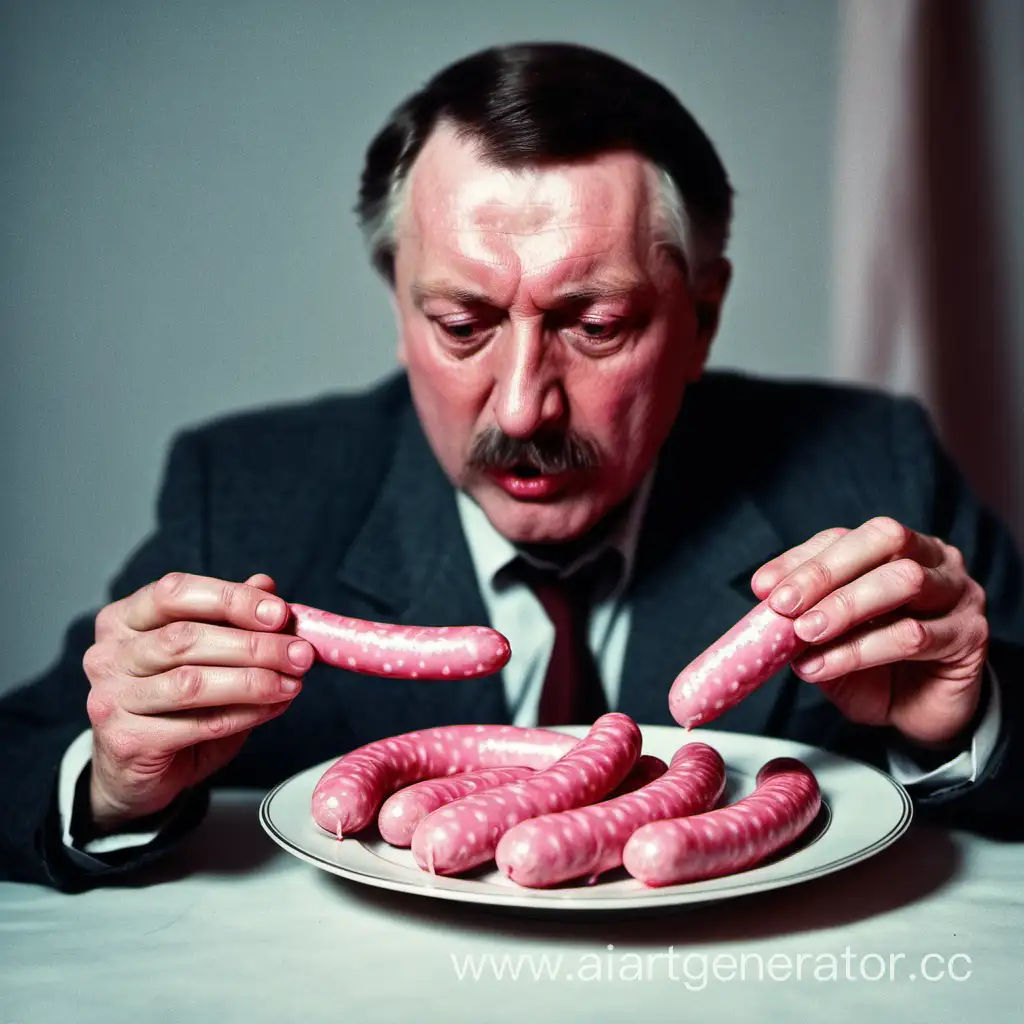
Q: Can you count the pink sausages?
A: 7